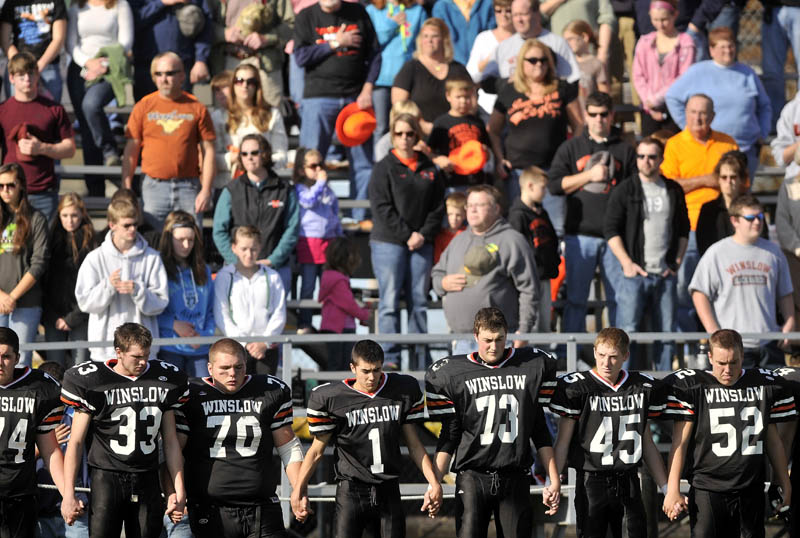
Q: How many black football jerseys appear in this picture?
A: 7